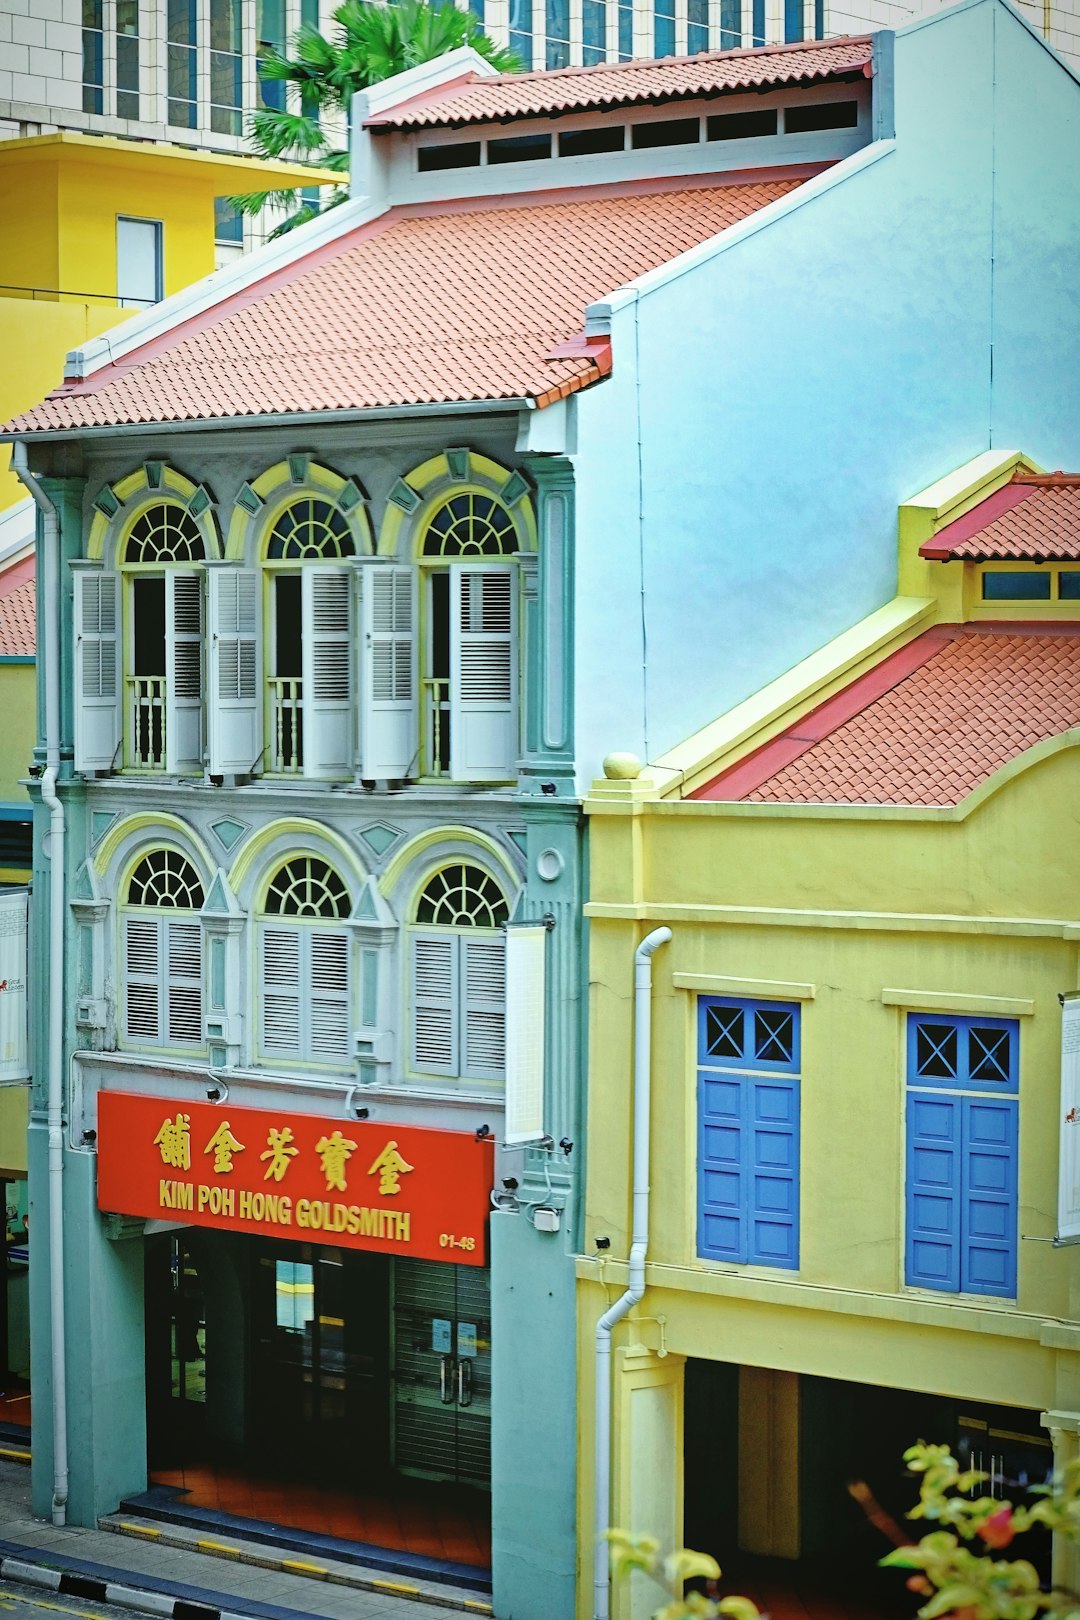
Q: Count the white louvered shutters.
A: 12